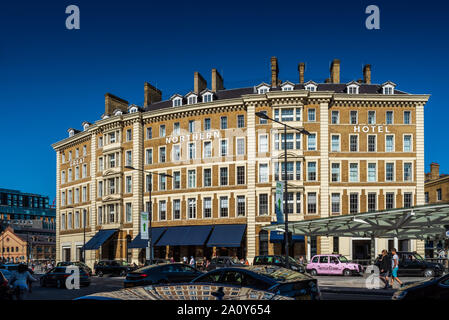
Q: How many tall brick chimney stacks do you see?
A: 8